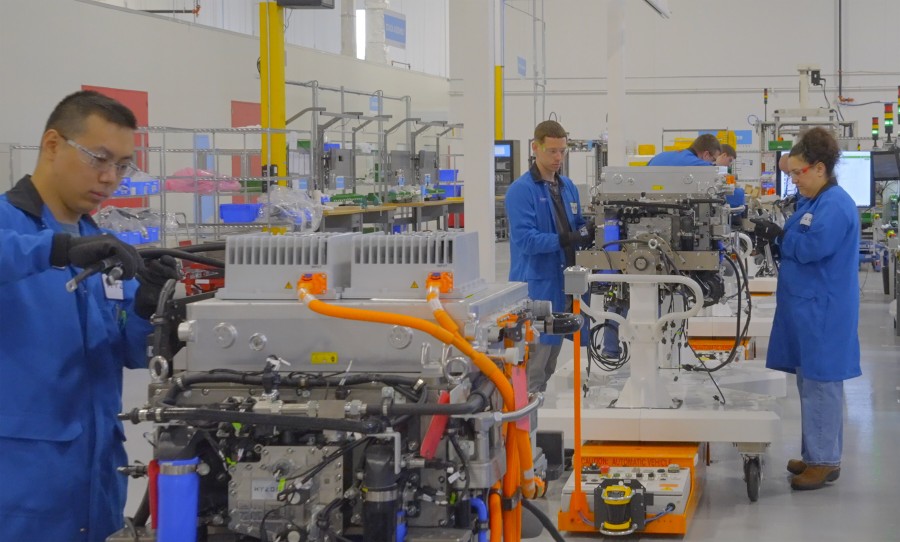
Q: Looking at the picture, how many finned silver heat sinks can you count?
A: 2